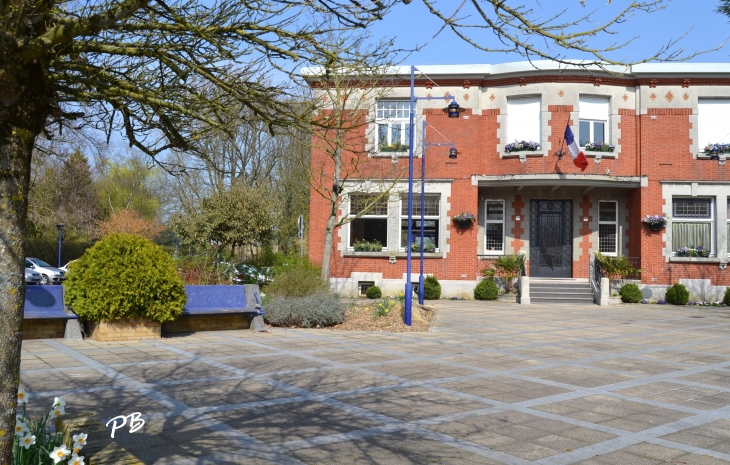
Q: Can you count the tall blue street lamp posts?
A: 2